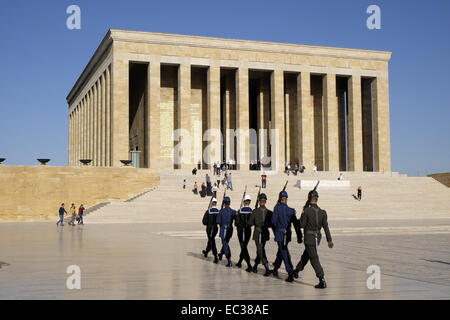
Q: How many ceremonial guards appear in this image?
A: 6